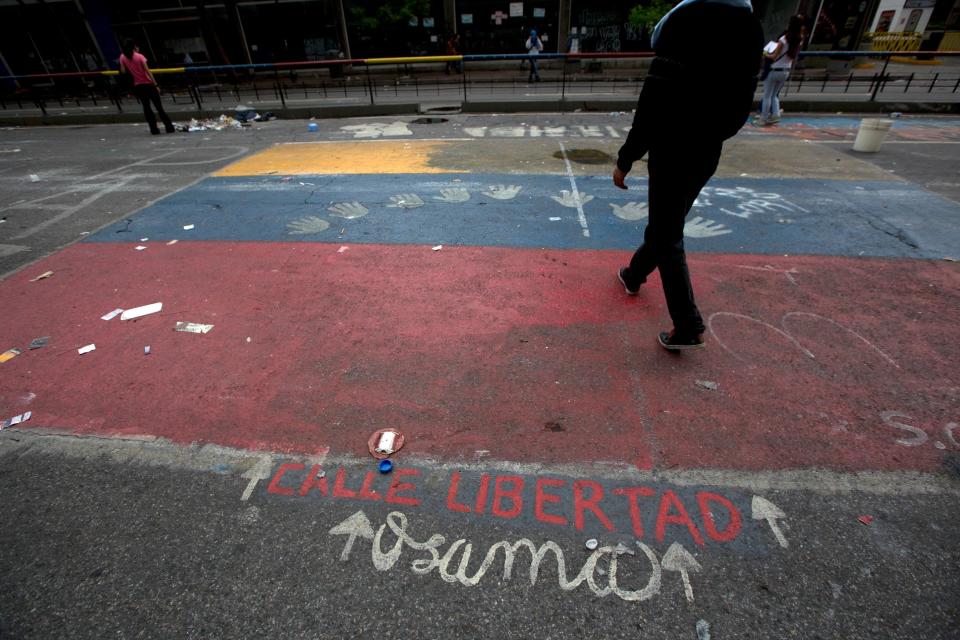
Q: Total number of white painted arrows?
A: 4